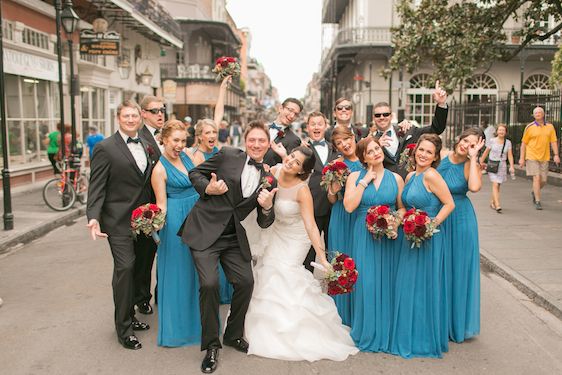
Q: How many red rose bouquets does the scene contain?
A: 7